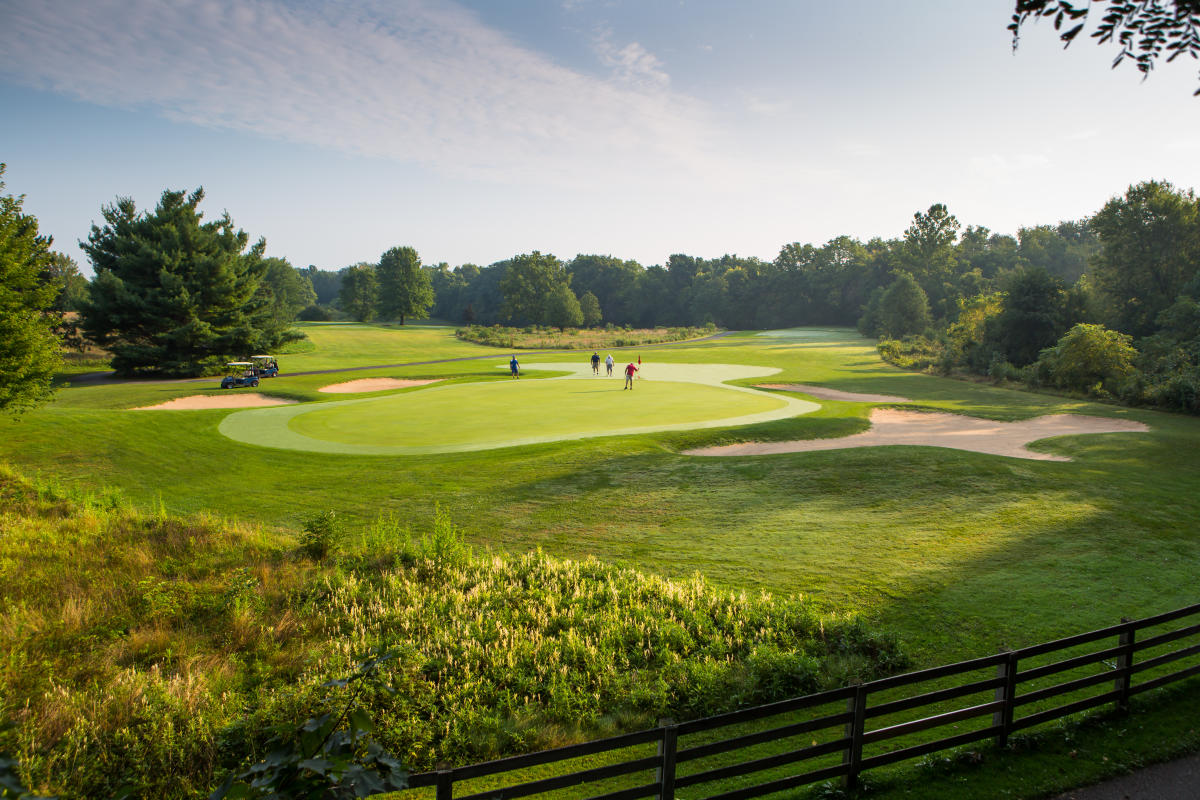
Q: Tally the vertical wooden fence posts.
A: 5